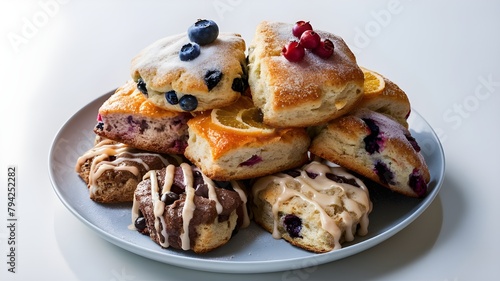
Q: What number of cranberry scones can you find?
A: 1